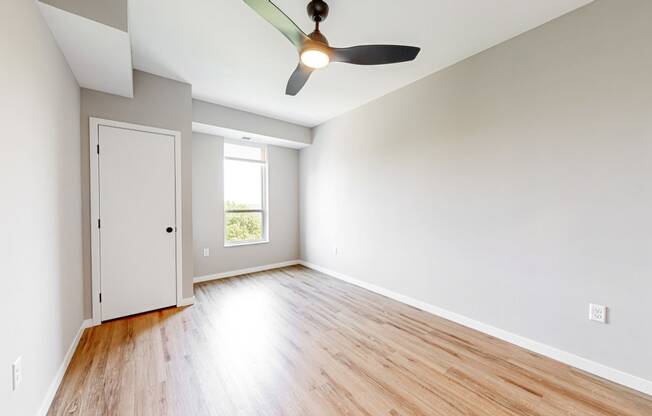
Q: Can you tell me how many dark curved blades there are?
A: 3